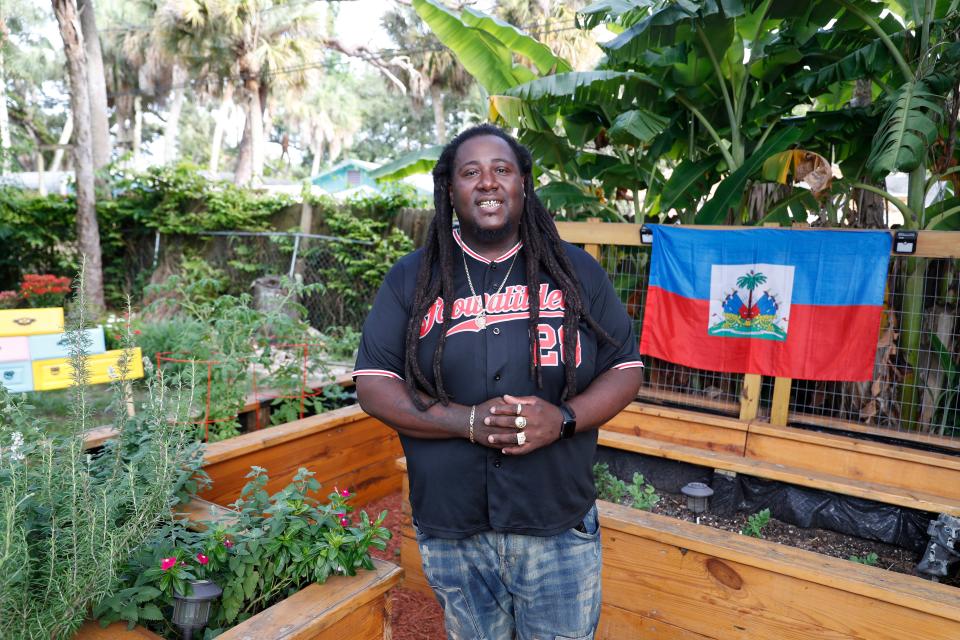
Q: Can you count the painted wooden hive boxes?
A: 5